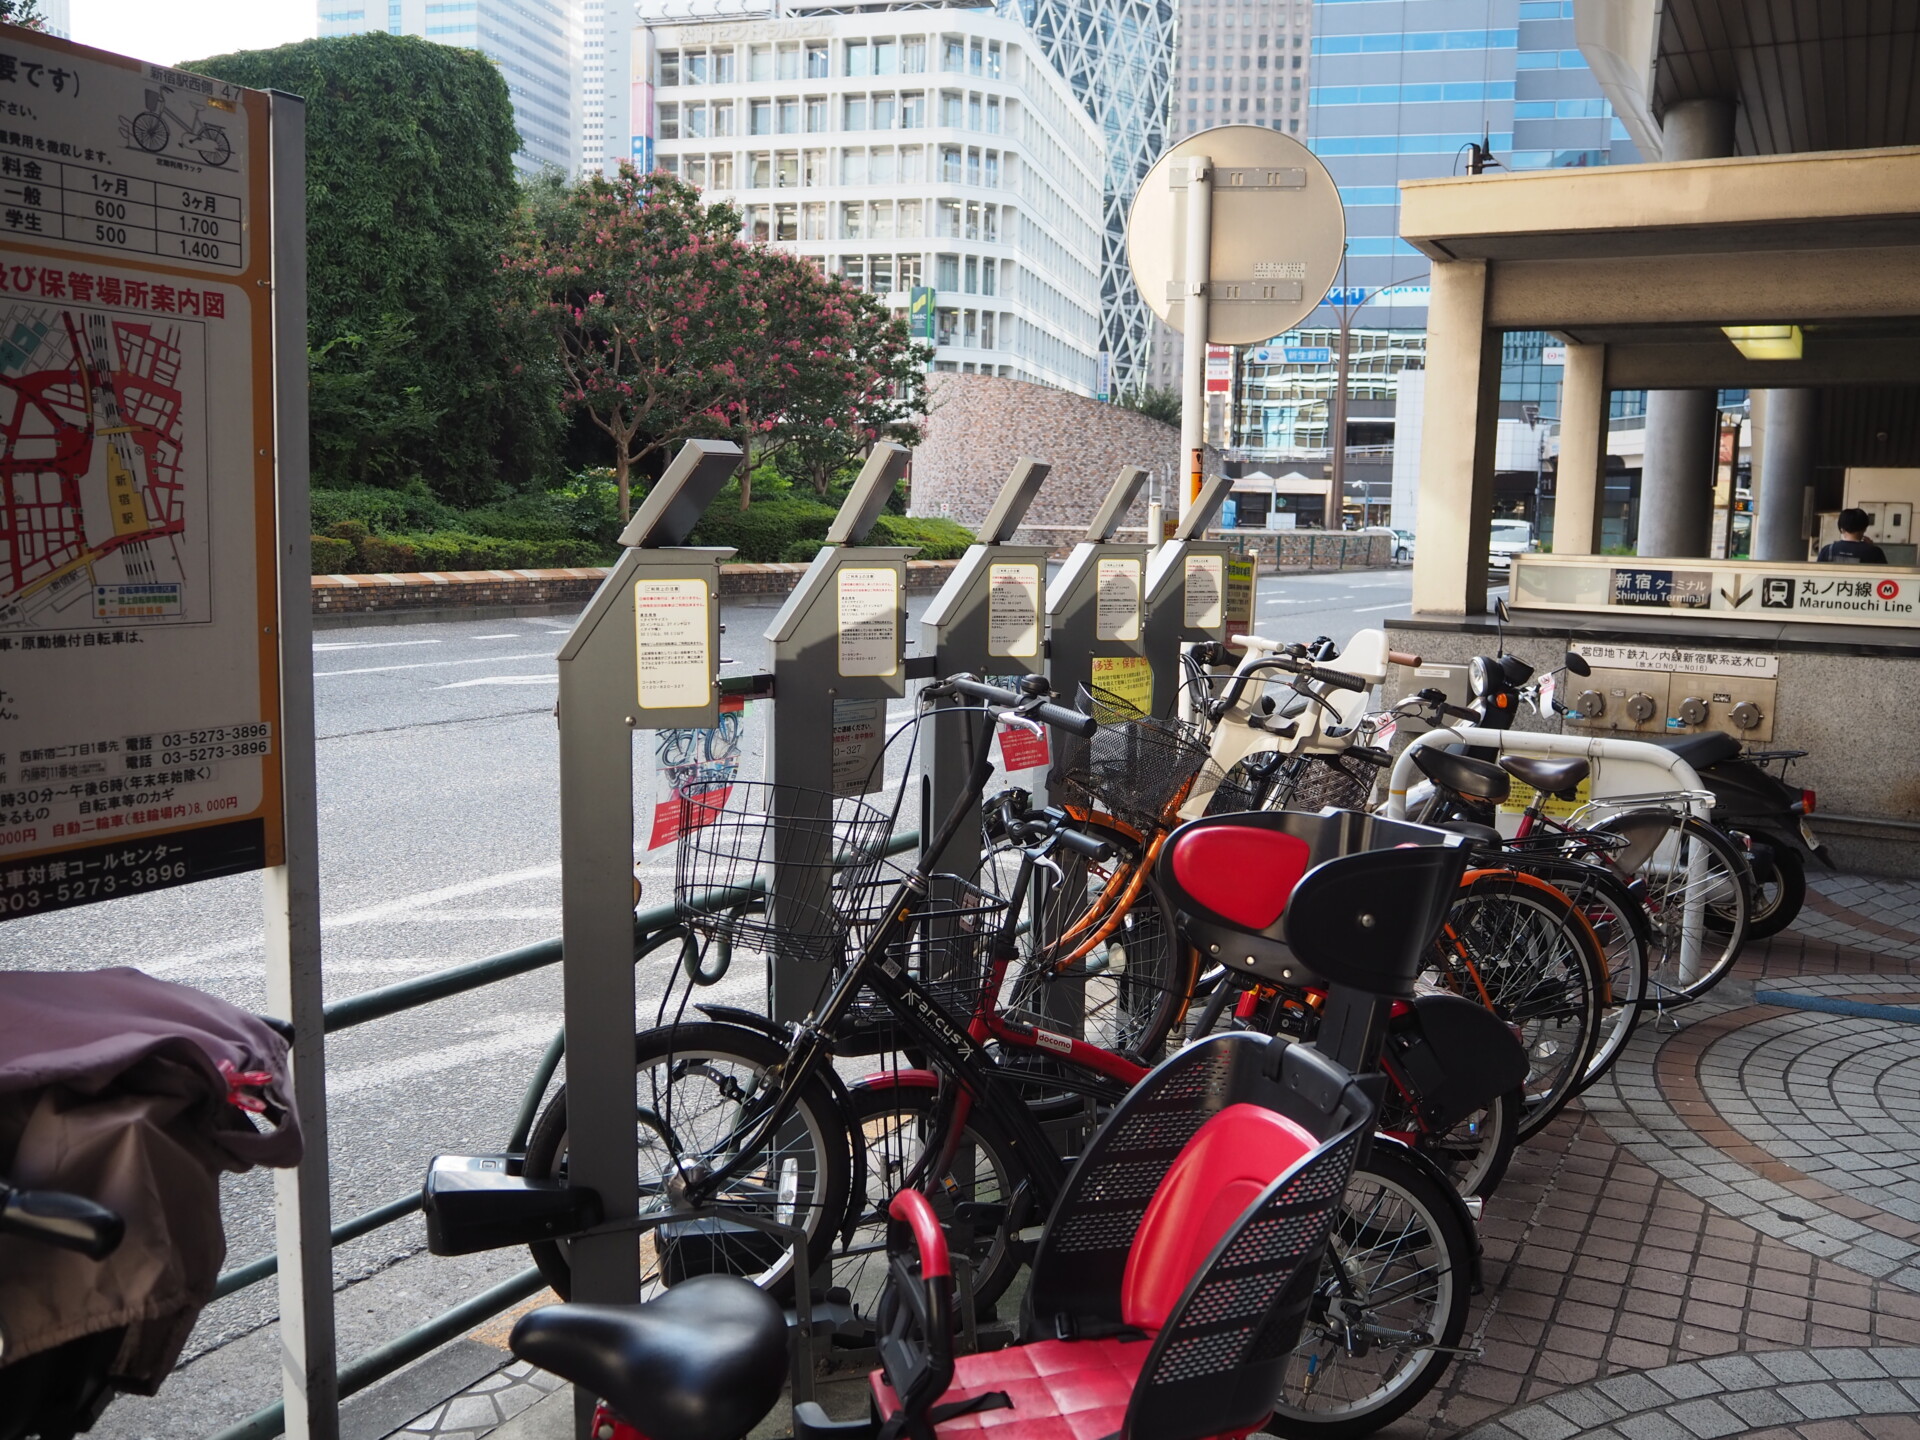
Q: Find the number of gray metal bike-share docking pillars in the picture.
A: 5